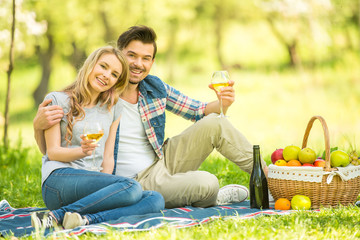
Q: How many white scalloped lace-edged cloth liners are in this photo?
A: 1